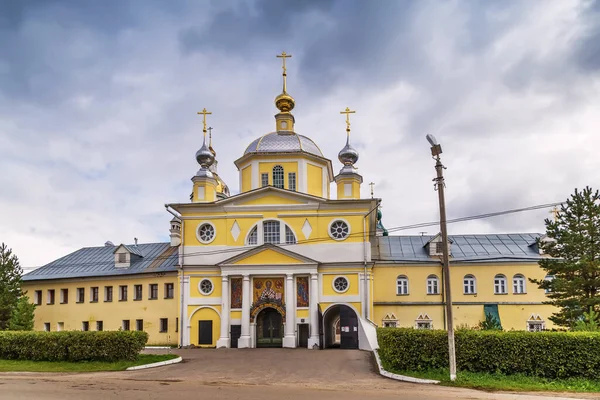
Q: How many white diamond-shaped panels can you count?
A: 2